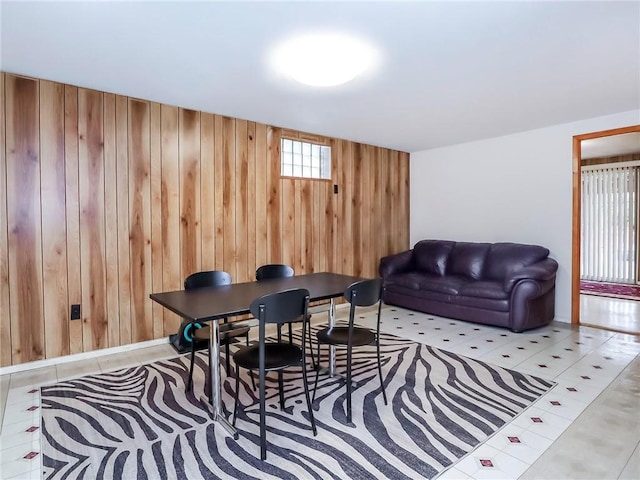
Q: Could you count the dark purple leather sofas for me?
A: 1